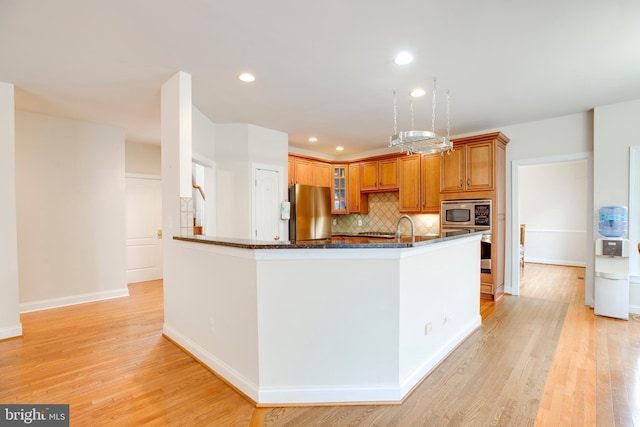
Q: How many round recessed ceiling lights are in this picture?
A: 5